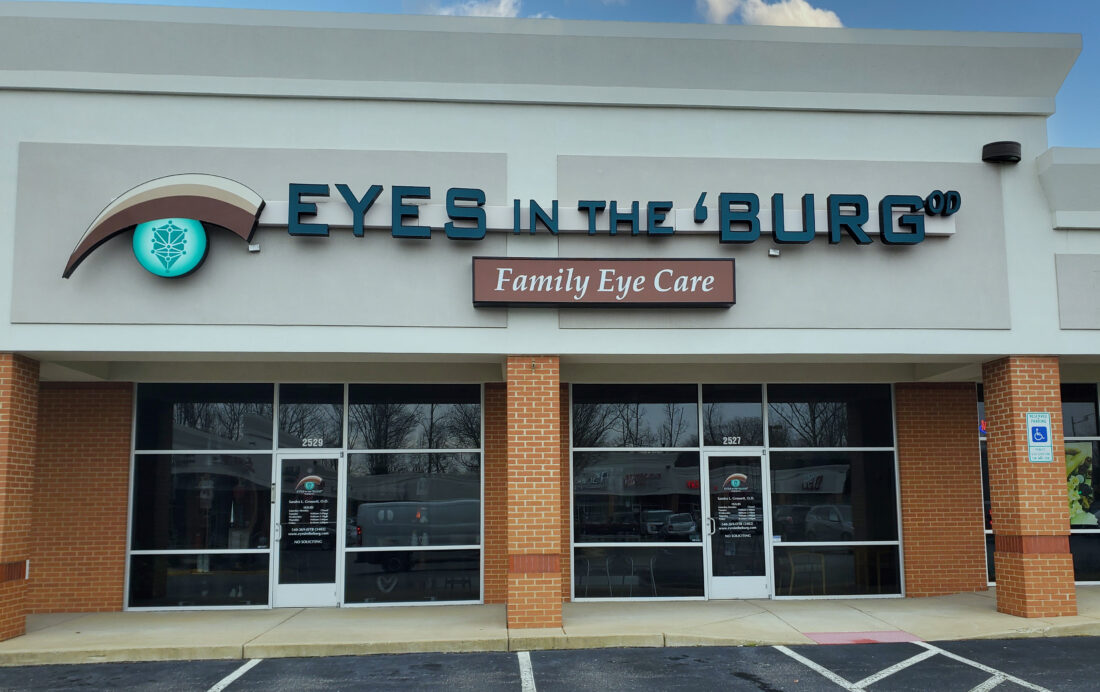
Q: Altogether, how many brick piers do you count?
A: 3